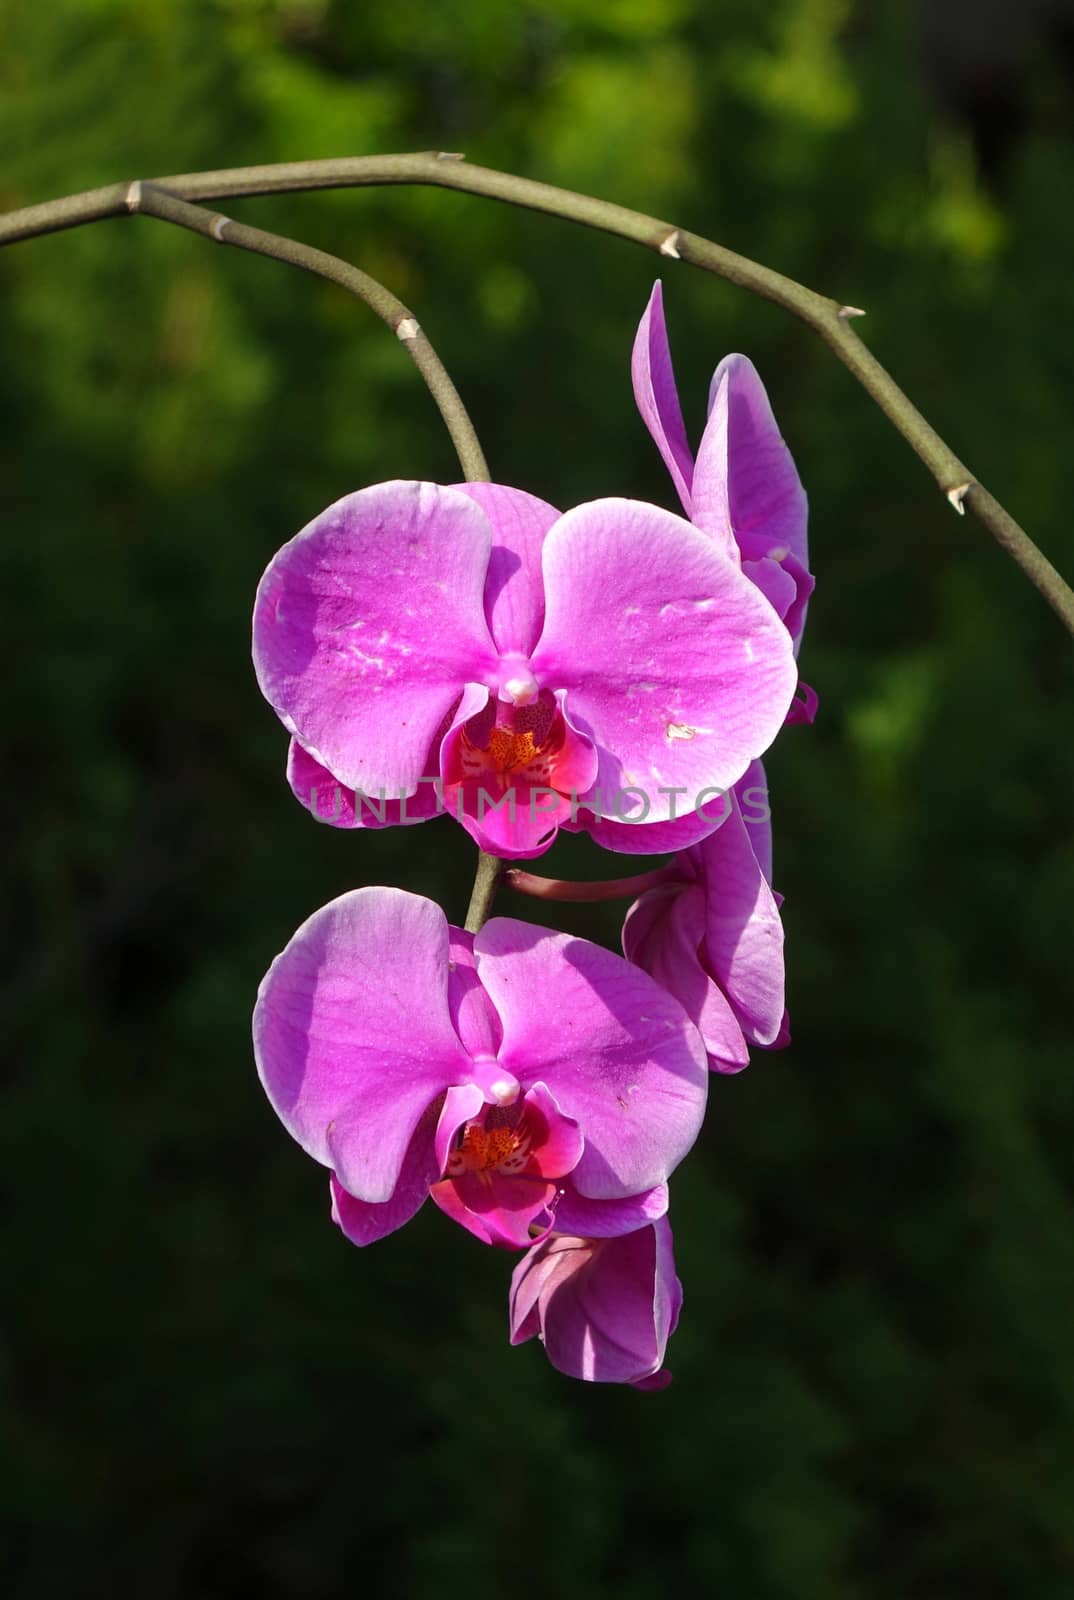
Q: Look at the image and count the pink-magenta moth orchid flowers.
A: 5